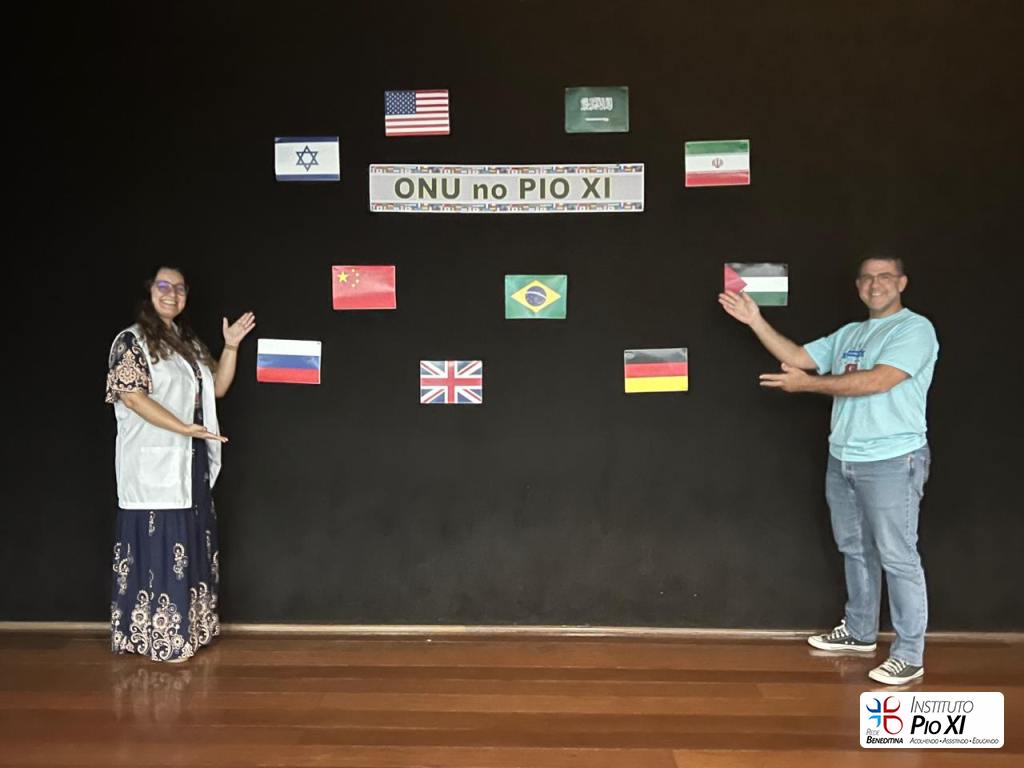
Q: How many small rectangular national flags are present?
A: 10